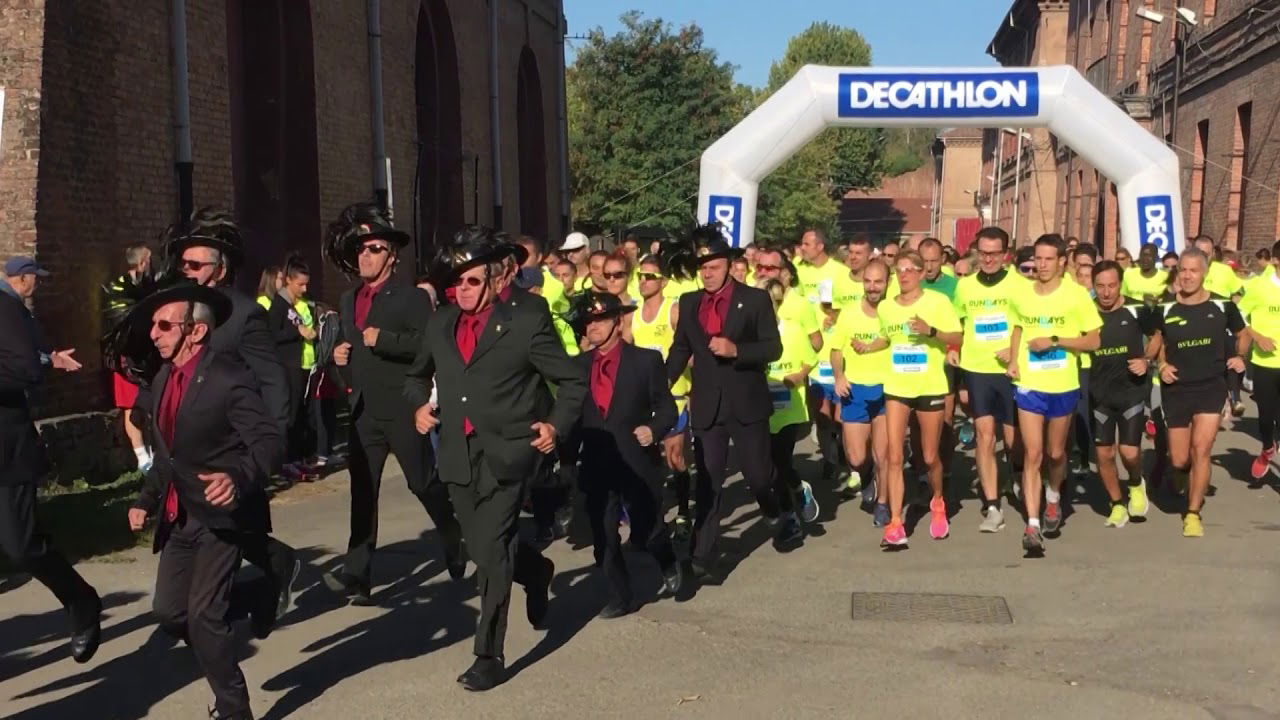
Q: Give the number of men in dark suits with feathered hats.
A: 7